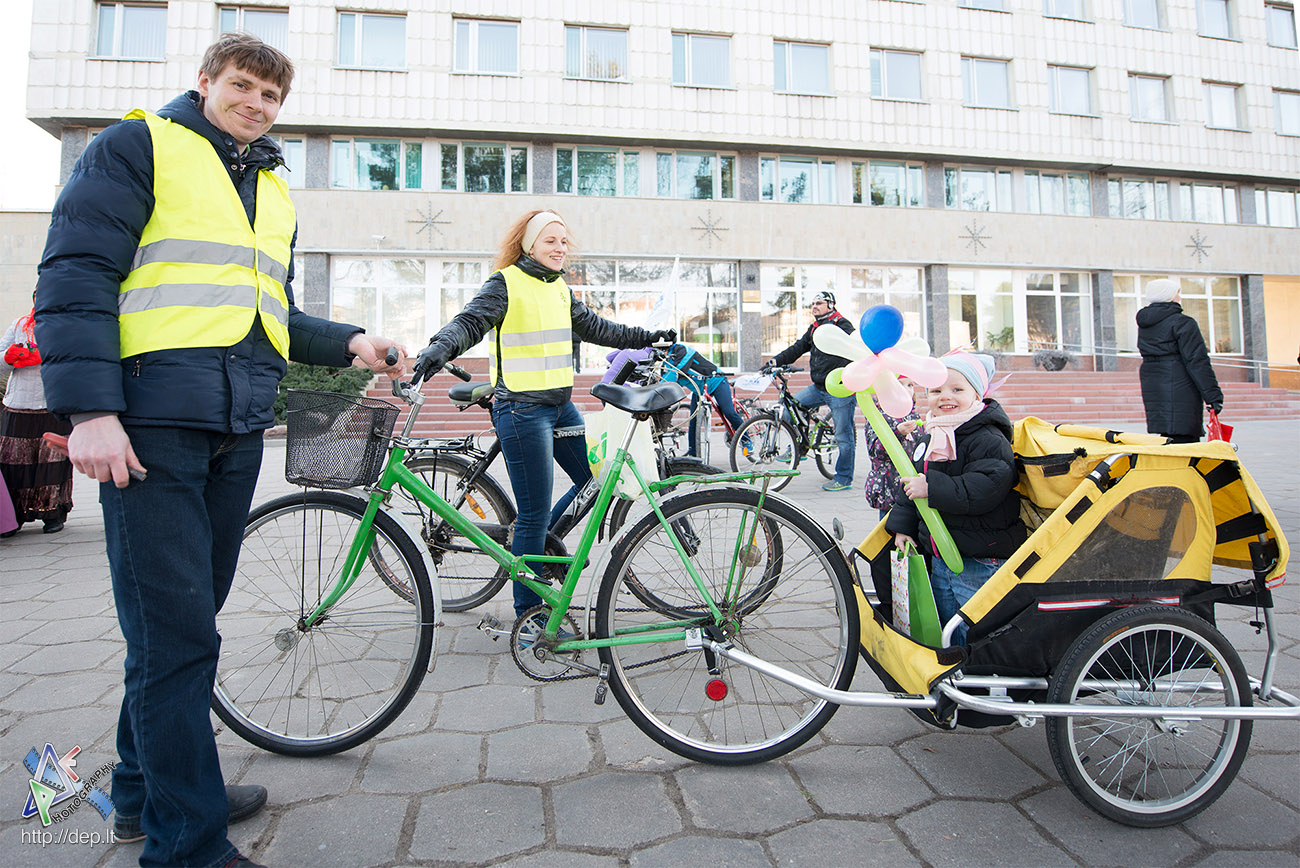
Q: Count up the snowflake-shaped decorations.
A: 4